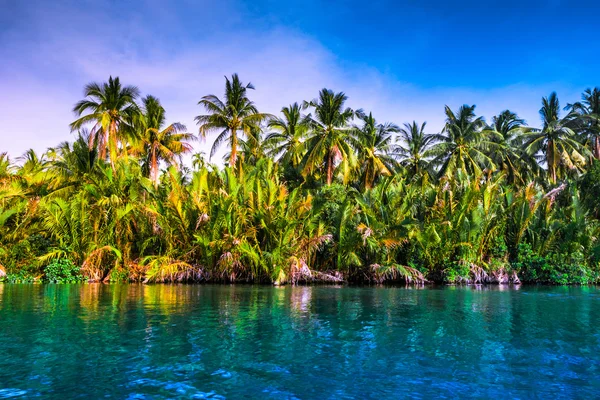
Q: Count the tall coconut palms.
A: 11